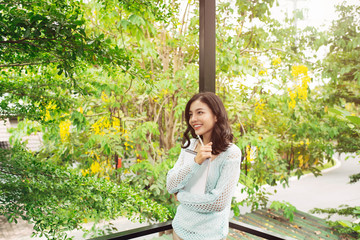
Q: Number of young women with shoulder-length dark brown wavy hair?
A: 1